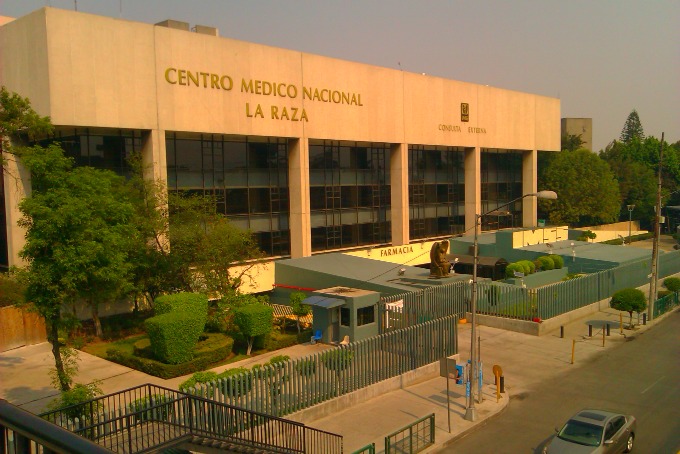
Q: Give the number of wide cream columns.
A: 6